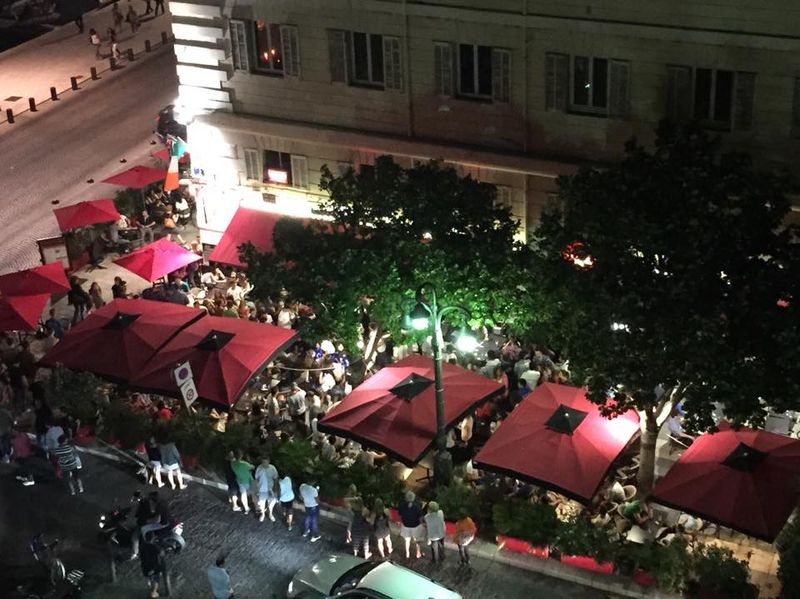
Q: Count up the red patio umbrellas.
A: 11